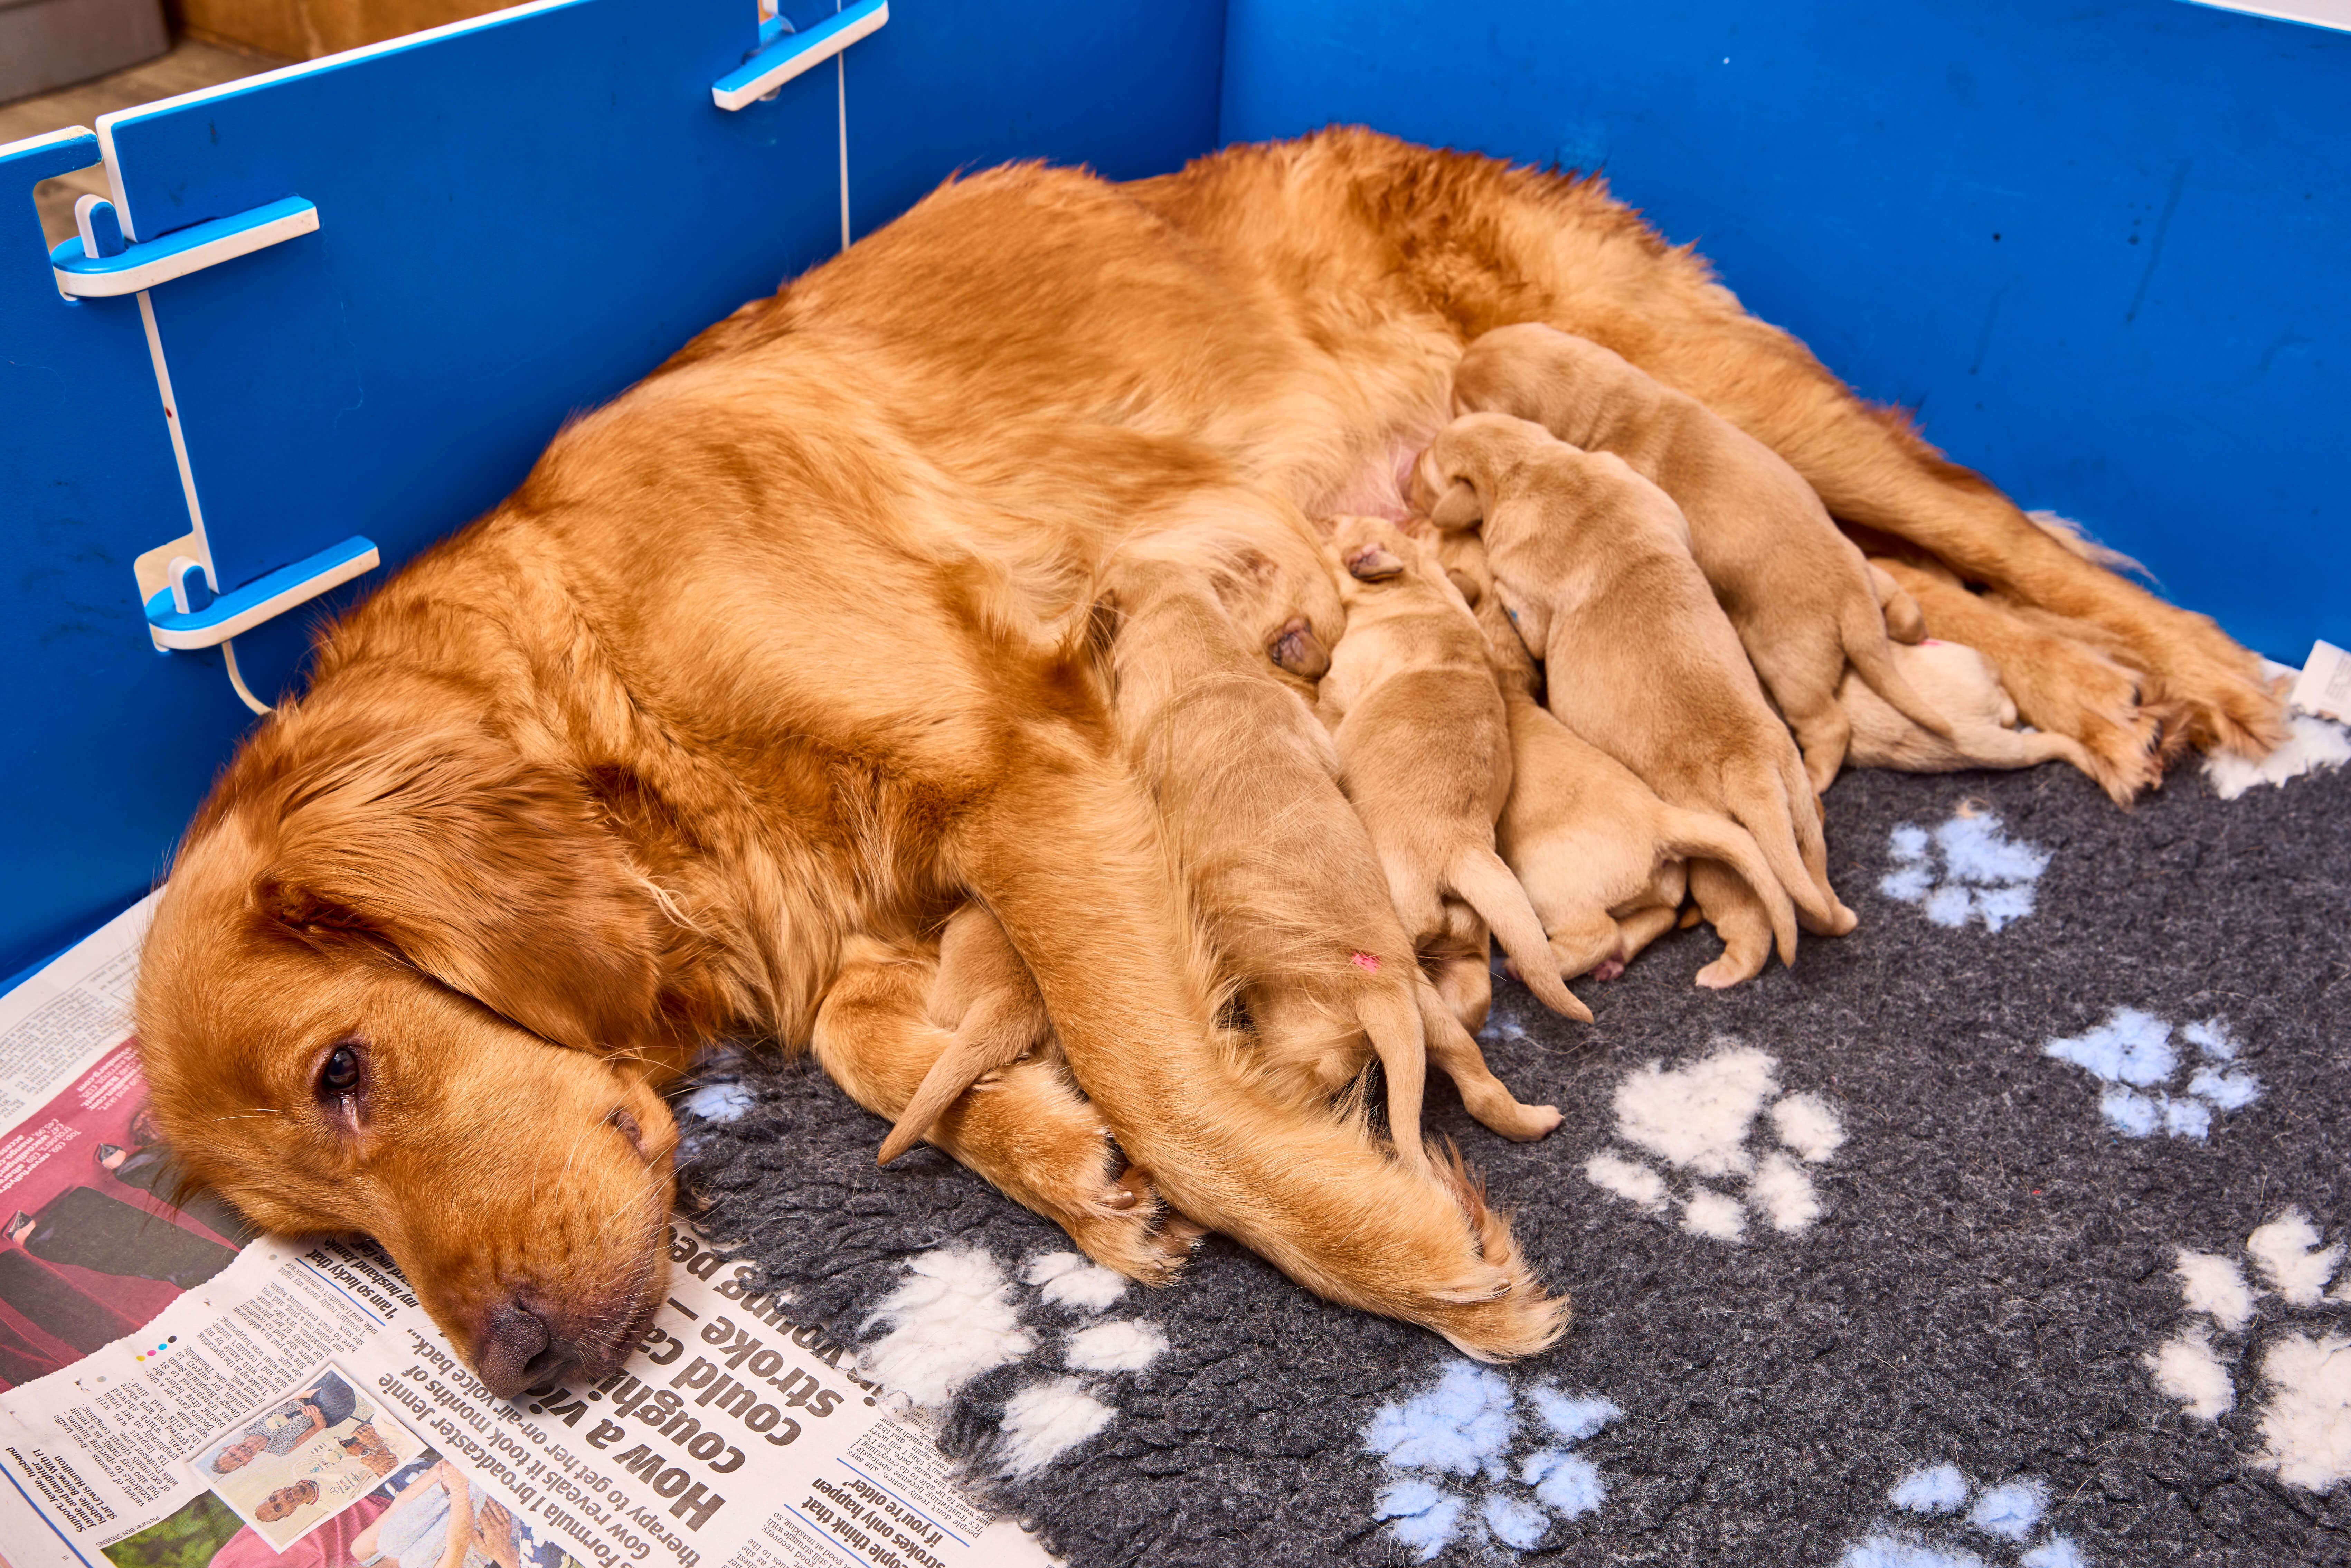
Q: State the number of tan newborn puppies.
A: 8